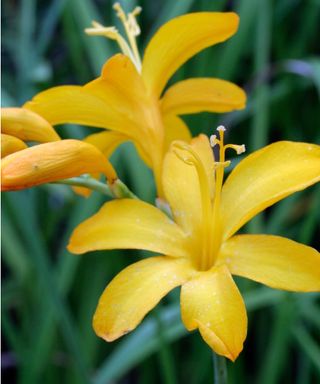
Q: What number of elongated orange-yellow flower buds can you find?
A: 3